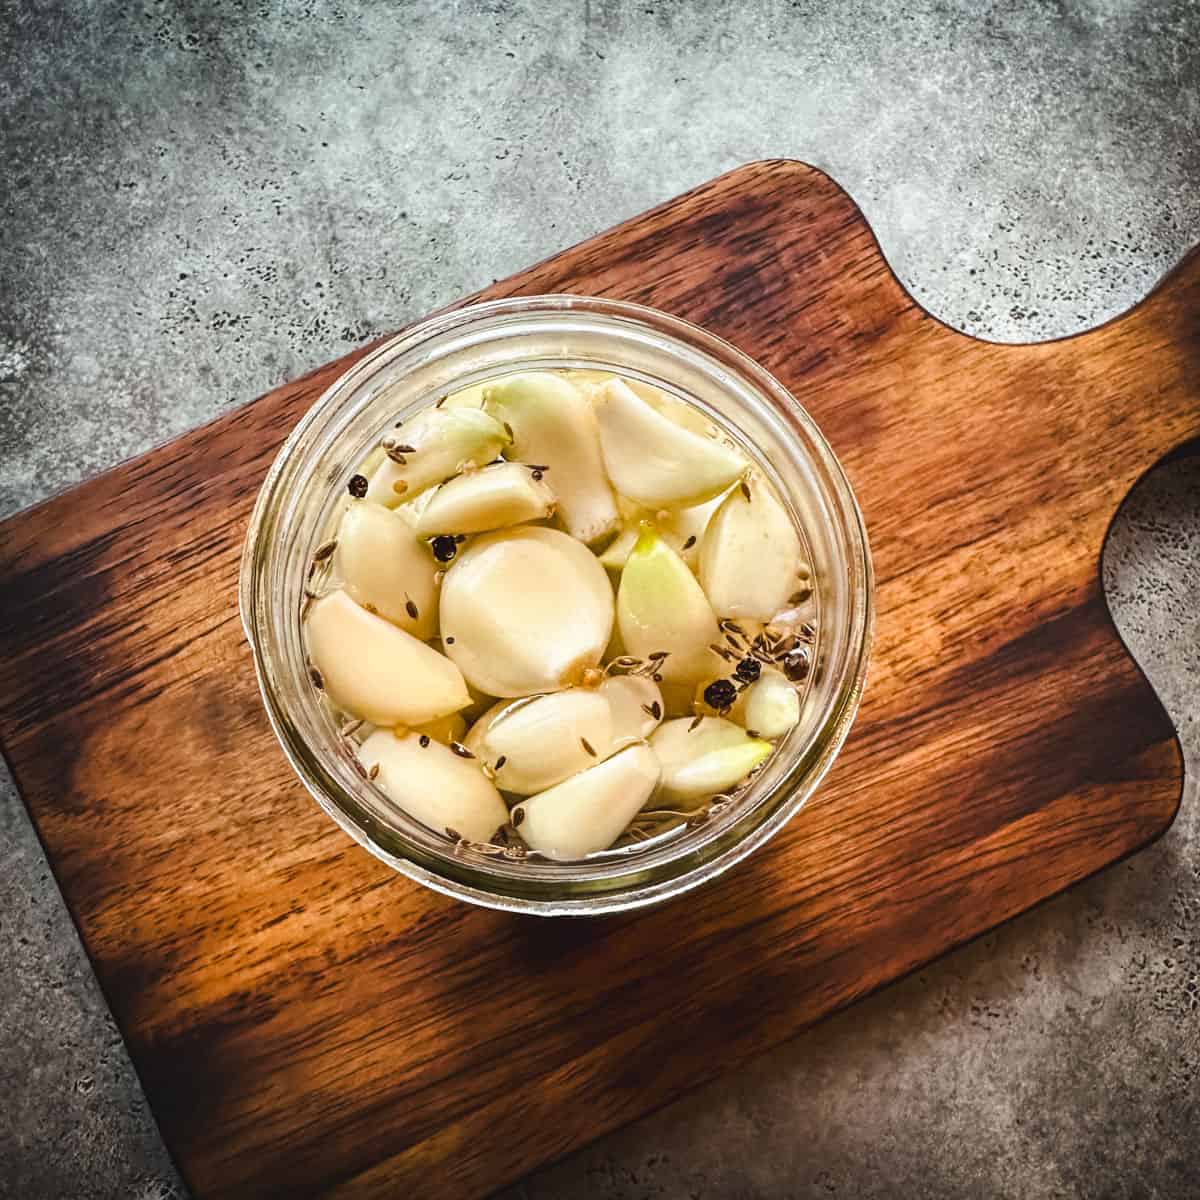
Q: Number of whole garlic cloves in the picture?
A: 14